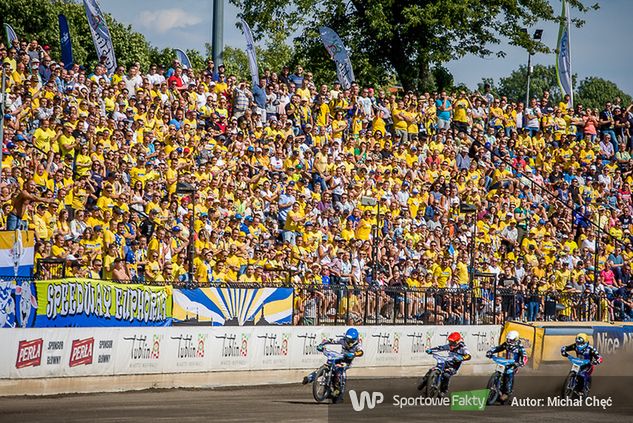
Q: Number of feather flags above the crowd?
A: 7